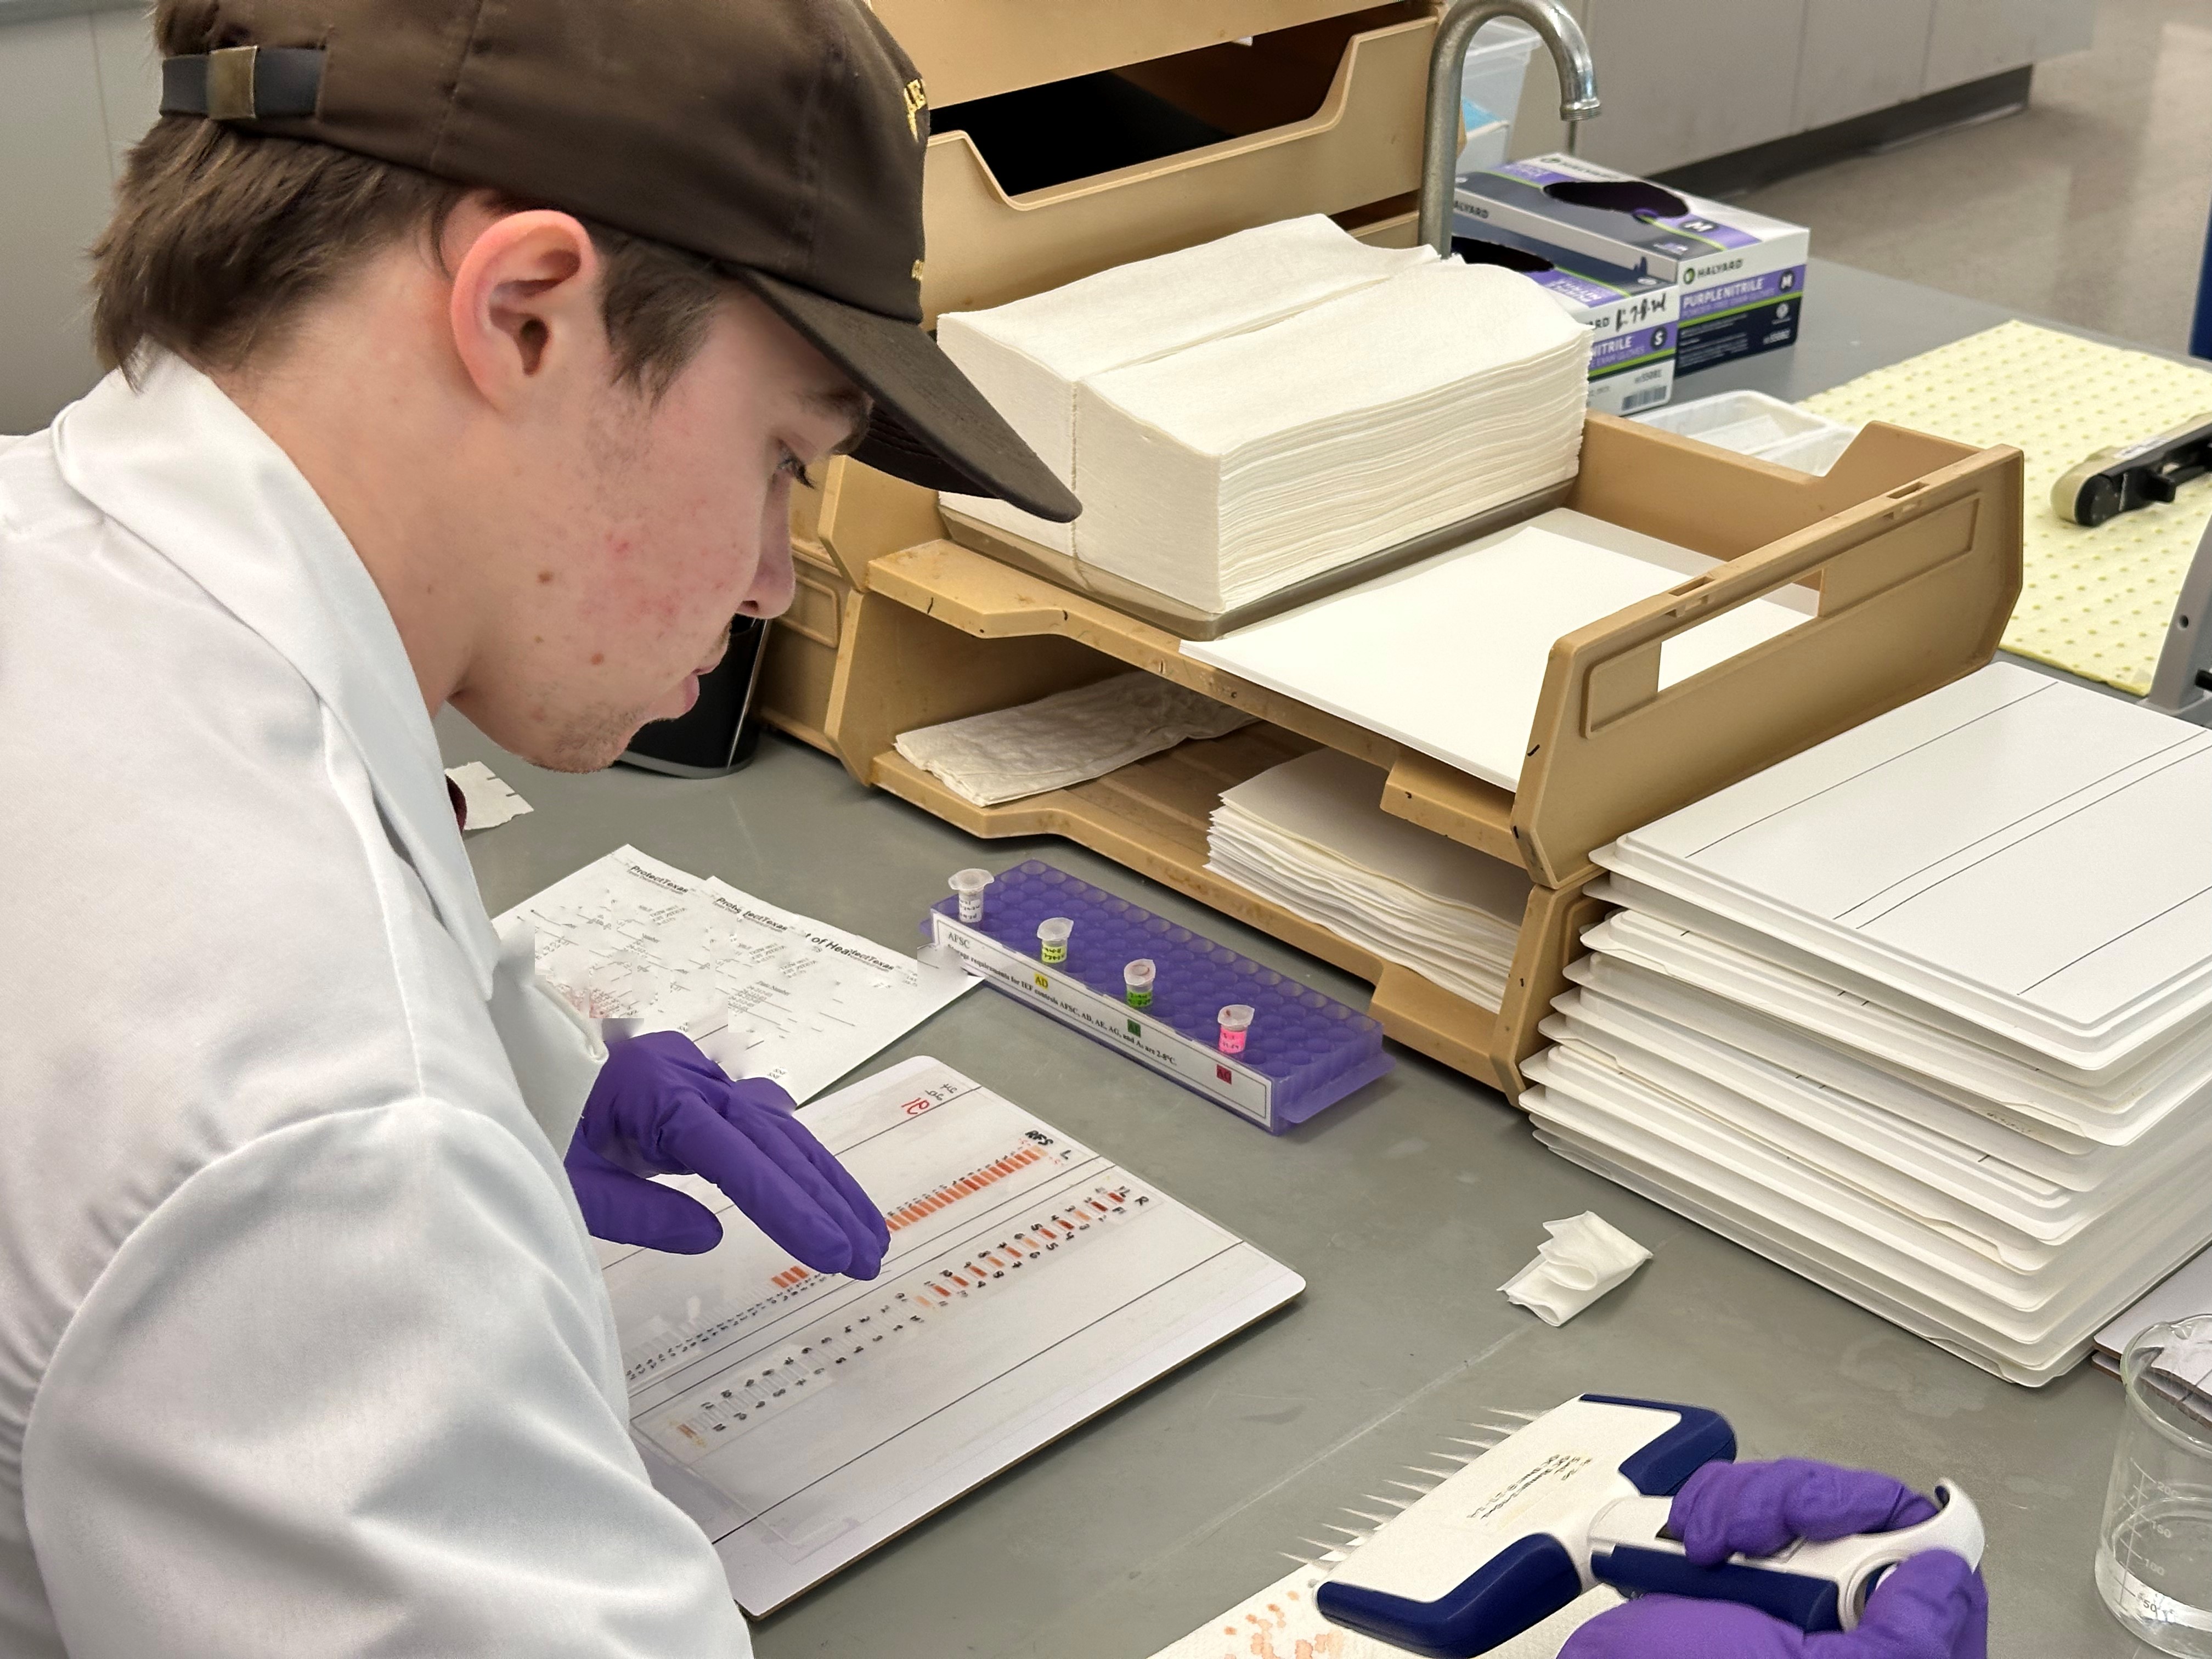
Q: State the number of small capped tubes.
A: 4